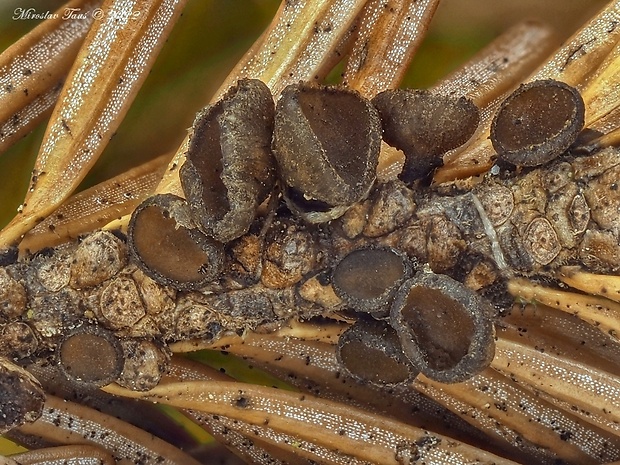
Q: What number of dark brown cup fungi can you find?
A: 9